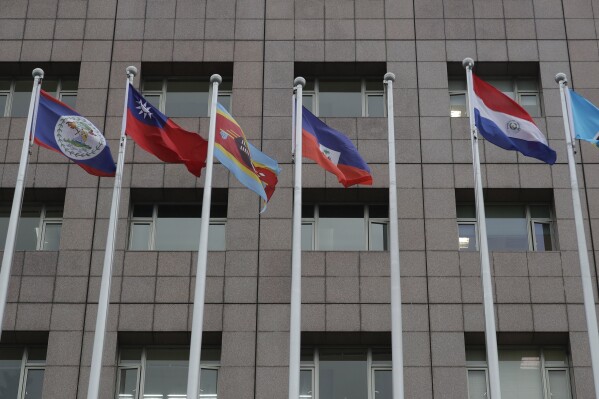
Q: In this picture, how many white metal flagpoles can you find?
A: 7